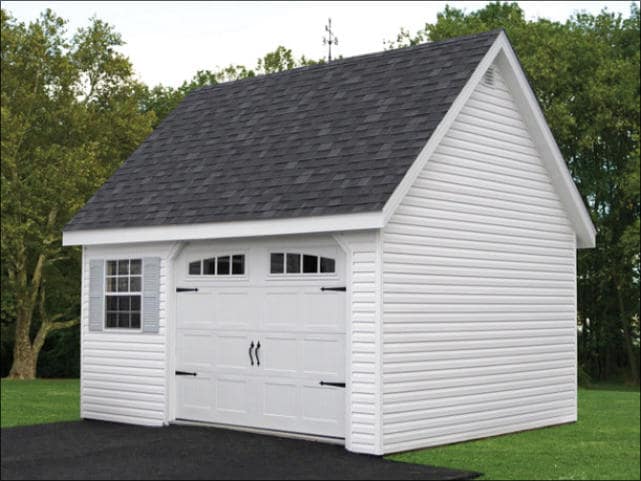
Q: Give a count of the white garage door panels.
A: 12